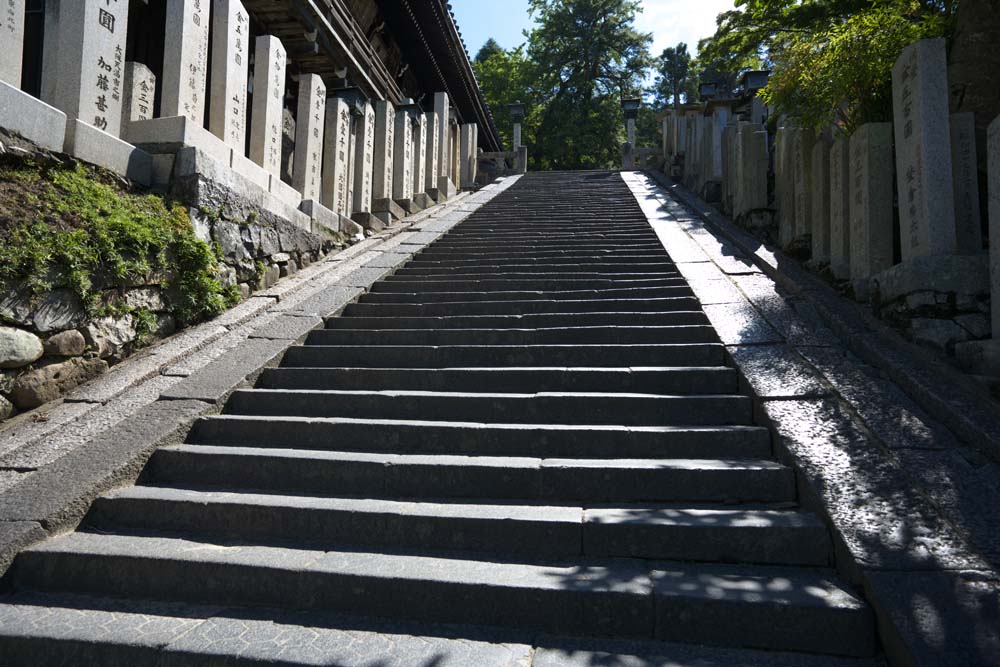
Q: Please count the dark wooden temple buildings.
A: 1